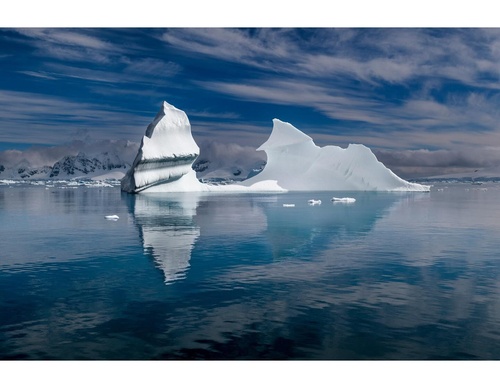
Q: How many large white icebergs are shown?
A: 2